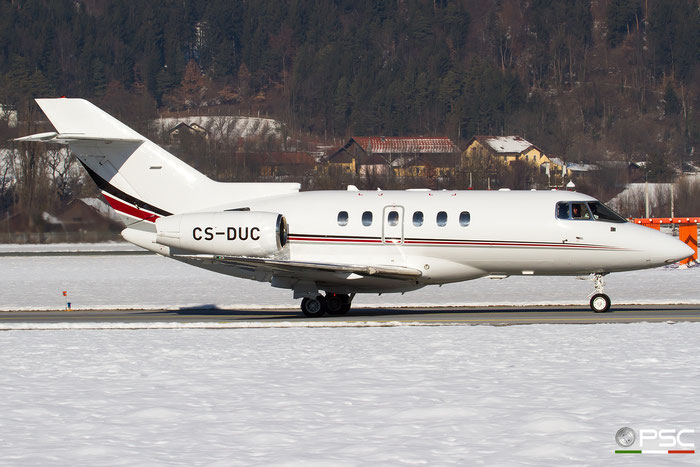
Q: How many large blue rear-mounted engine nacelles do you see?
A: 0